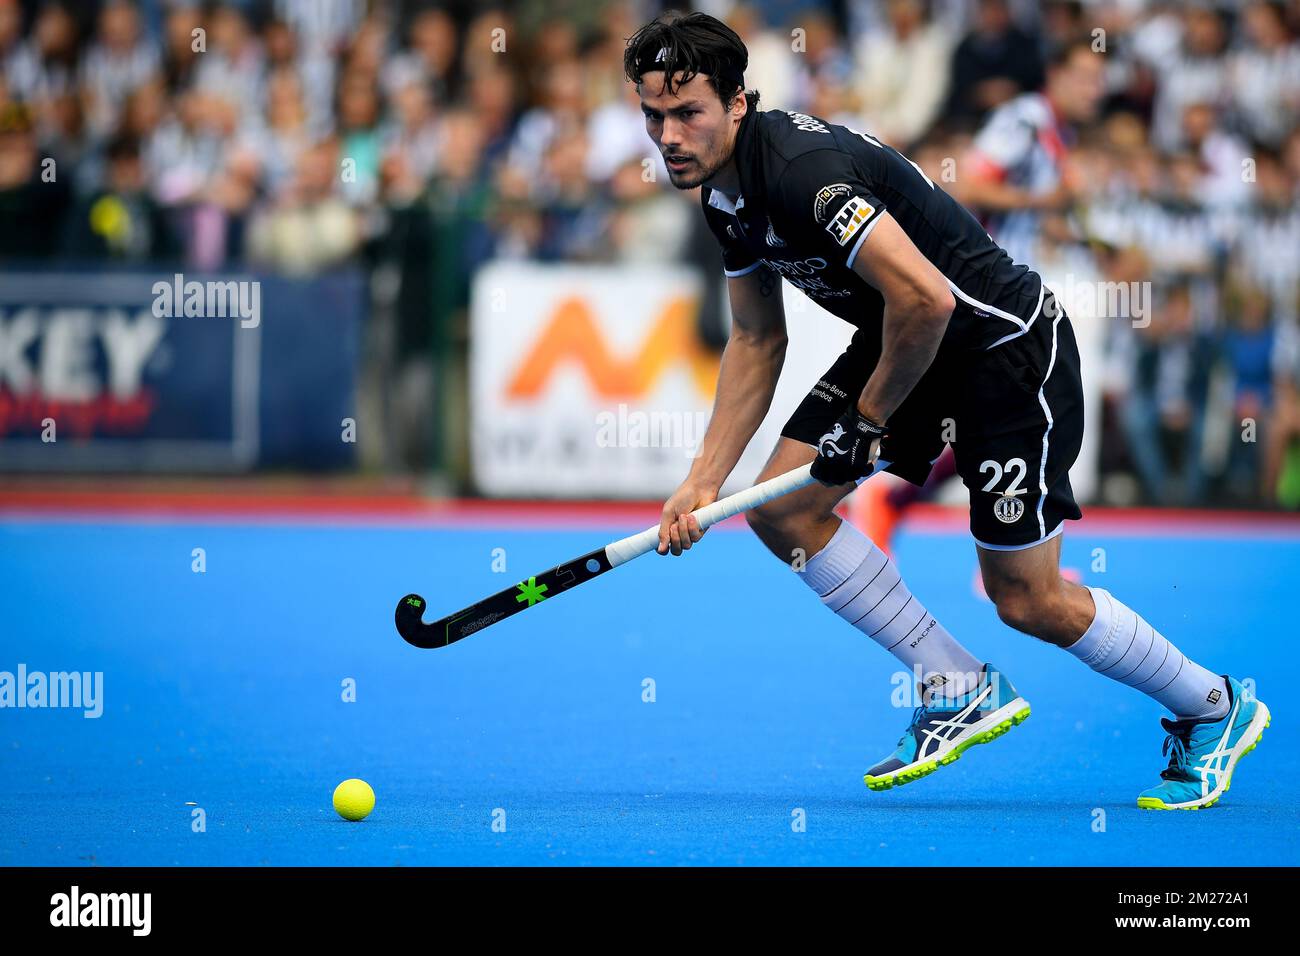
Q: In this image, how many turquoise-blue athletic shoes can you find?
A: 2